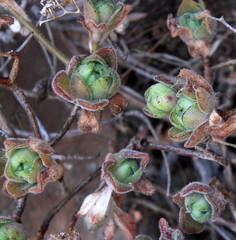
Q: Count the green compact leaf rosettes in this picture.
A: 9